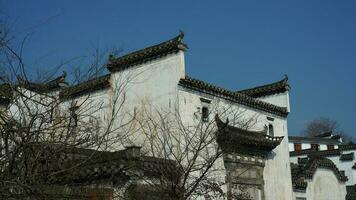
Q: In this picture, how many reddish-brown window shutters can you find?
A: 3